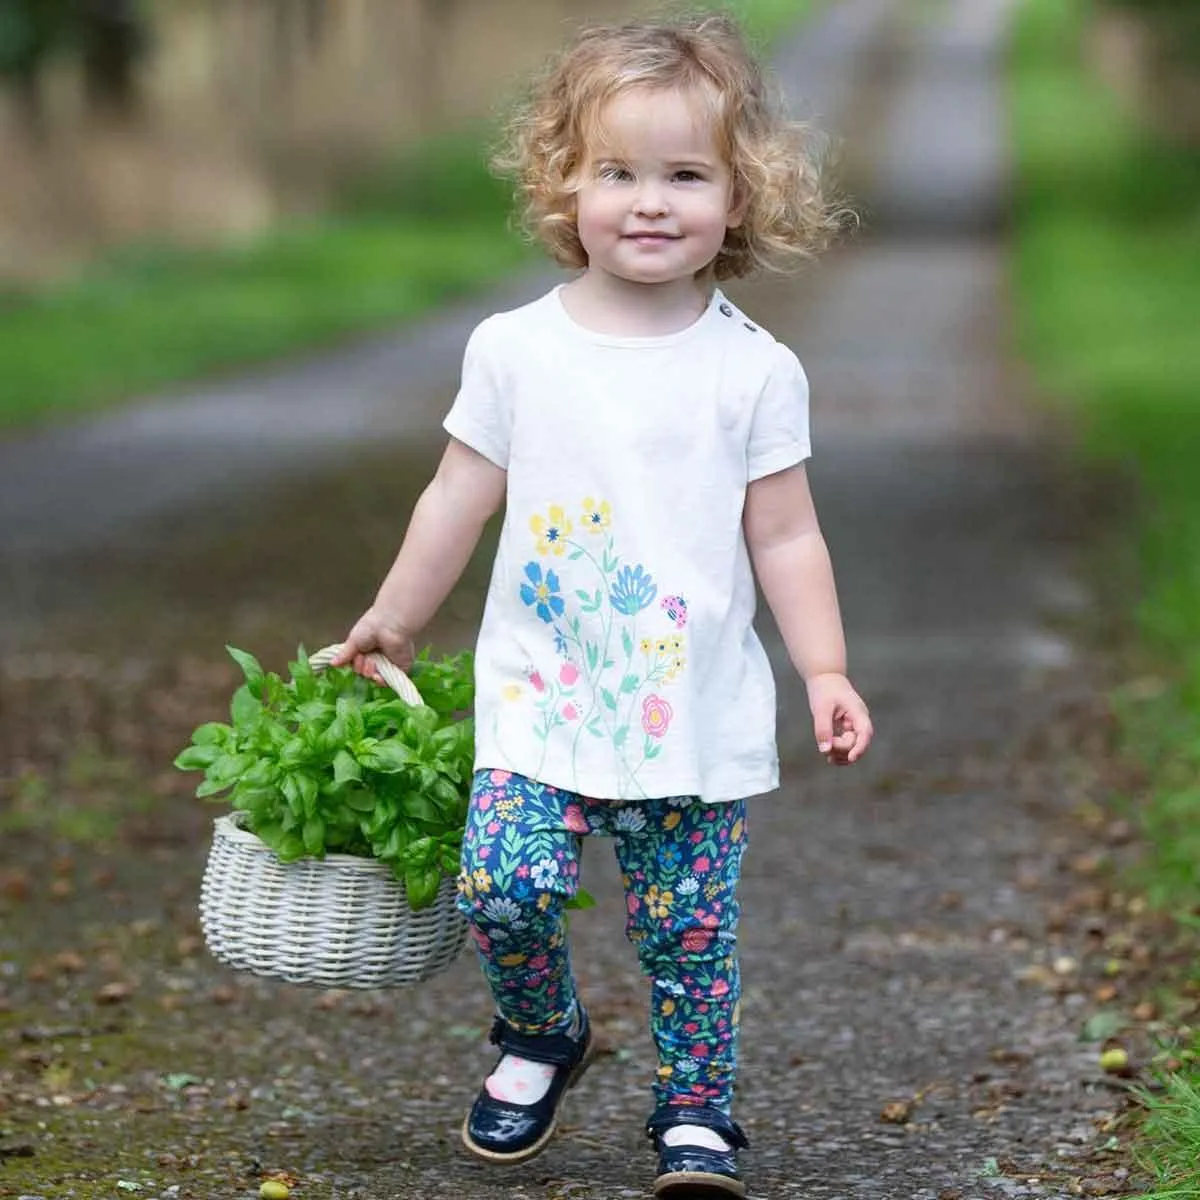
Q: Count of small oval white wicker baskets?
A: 1